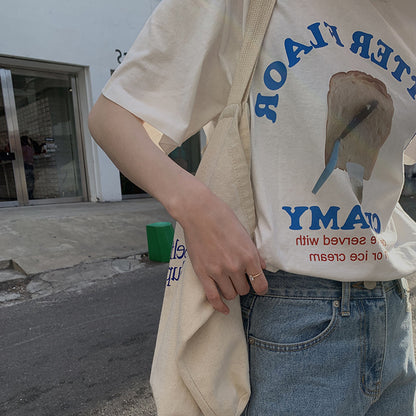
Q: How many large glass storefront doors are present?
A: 2